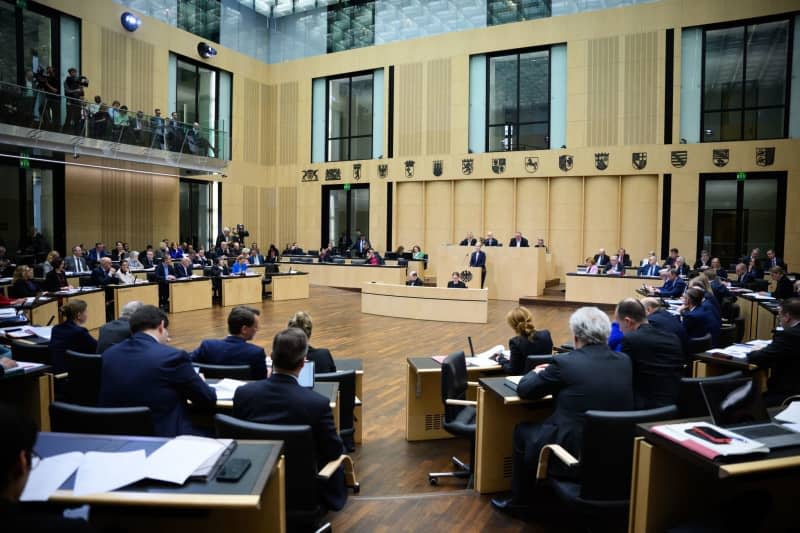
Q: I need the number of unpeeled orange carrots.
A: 0